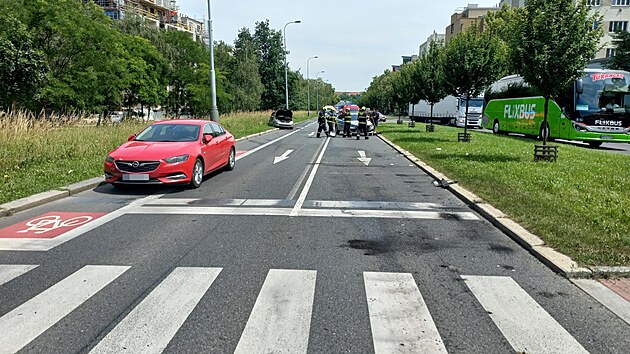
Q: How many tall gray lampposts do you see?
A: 4